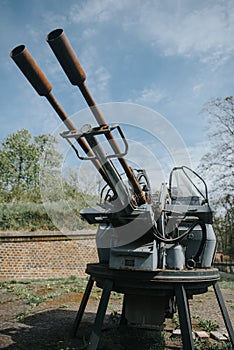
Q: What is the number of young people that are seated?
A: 0